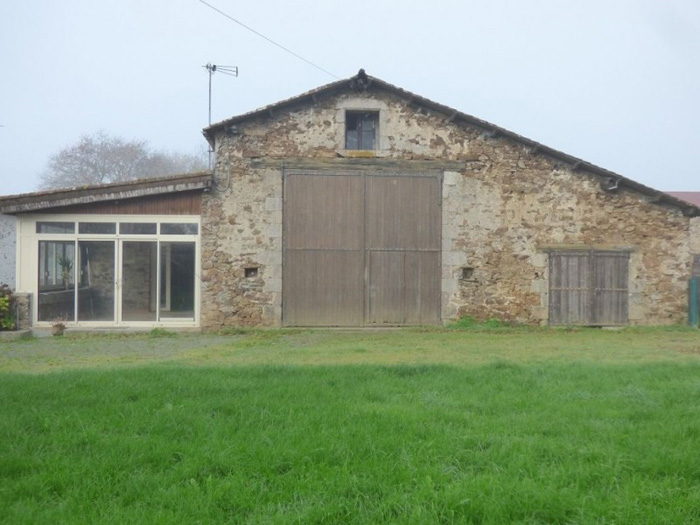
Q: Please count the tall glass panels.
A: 4